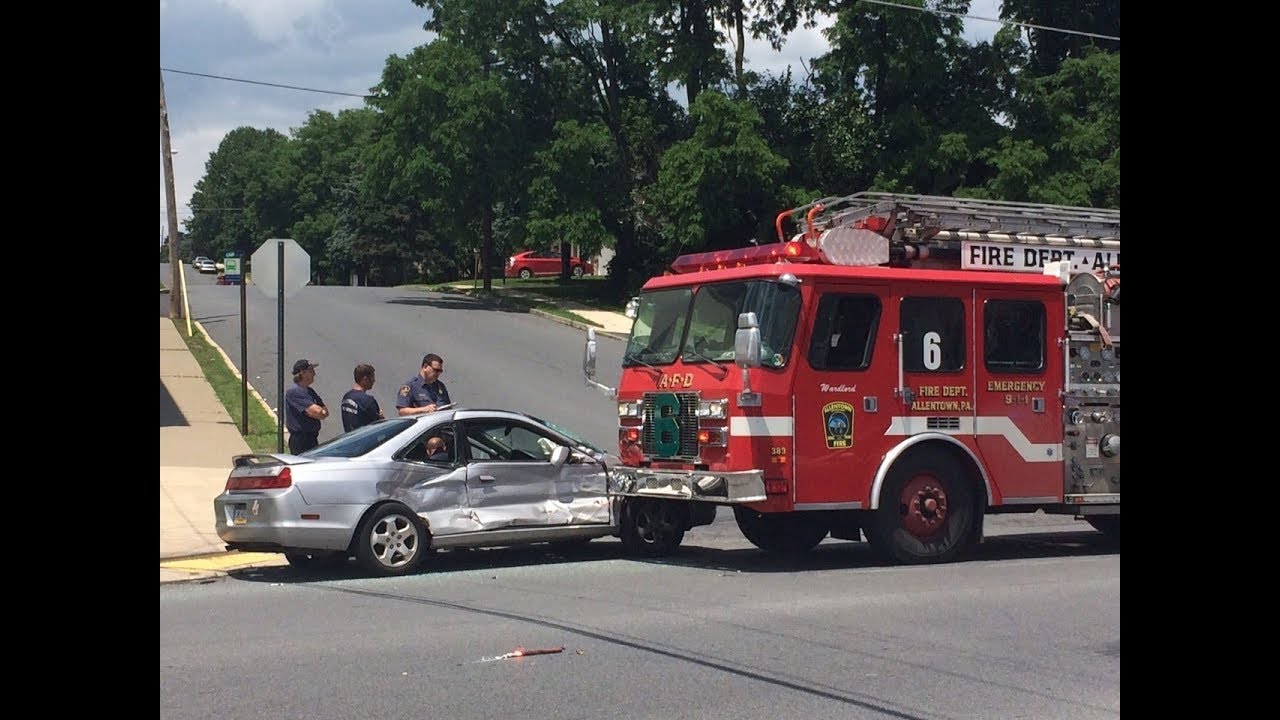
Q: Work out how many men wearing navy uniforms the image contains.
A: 3